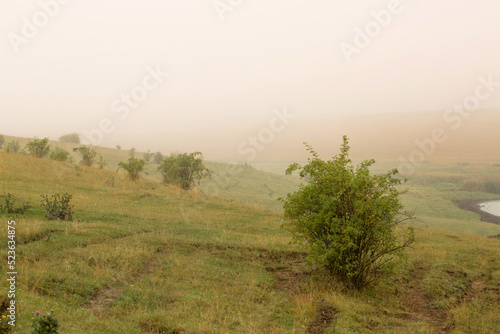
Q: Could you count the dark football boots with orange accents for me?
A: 0